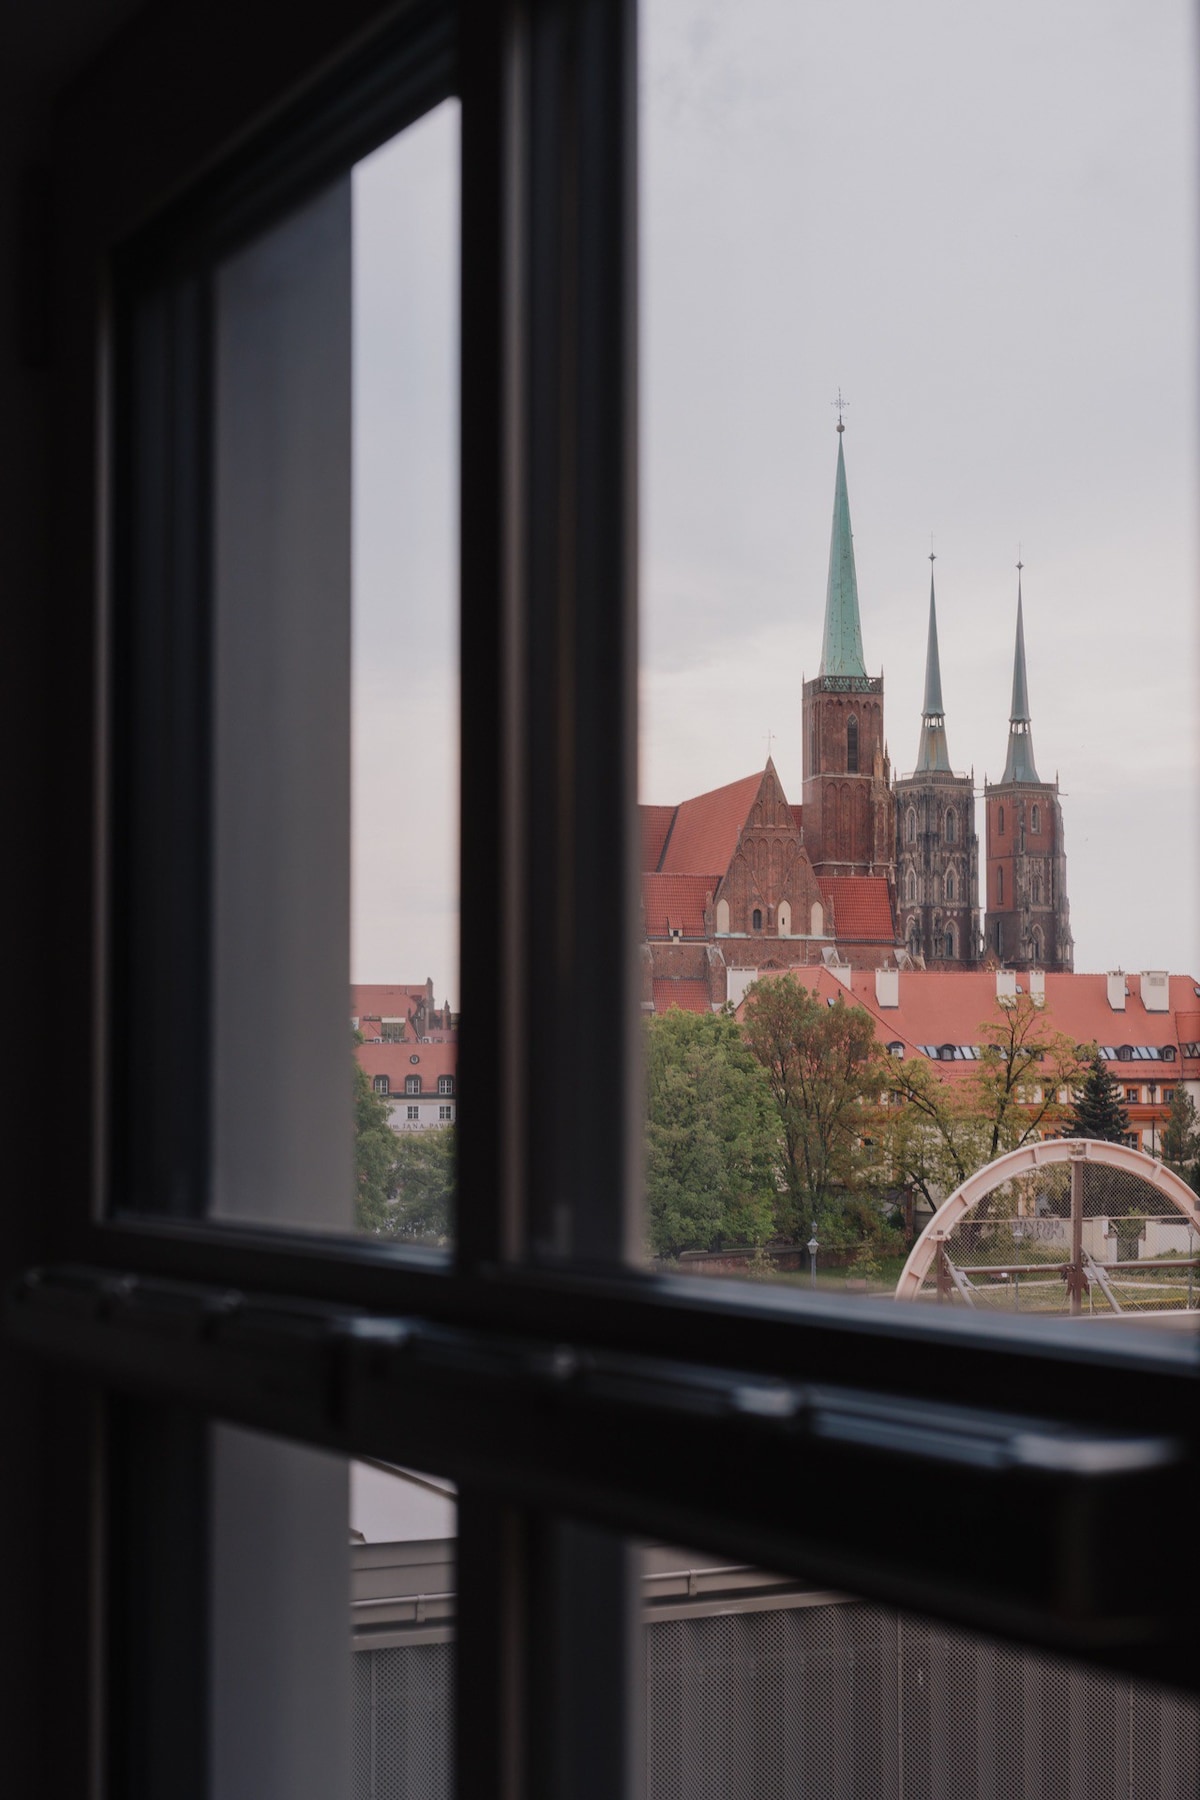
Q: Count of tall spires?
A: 3